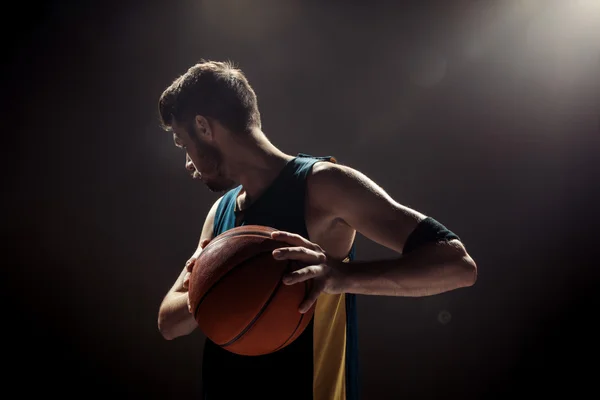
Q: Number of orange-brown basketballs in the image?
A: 1